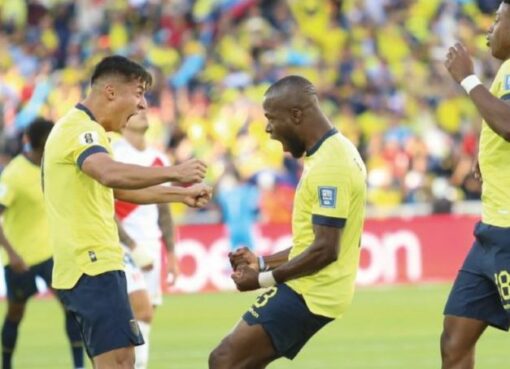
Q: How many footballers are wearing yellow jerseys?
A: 4